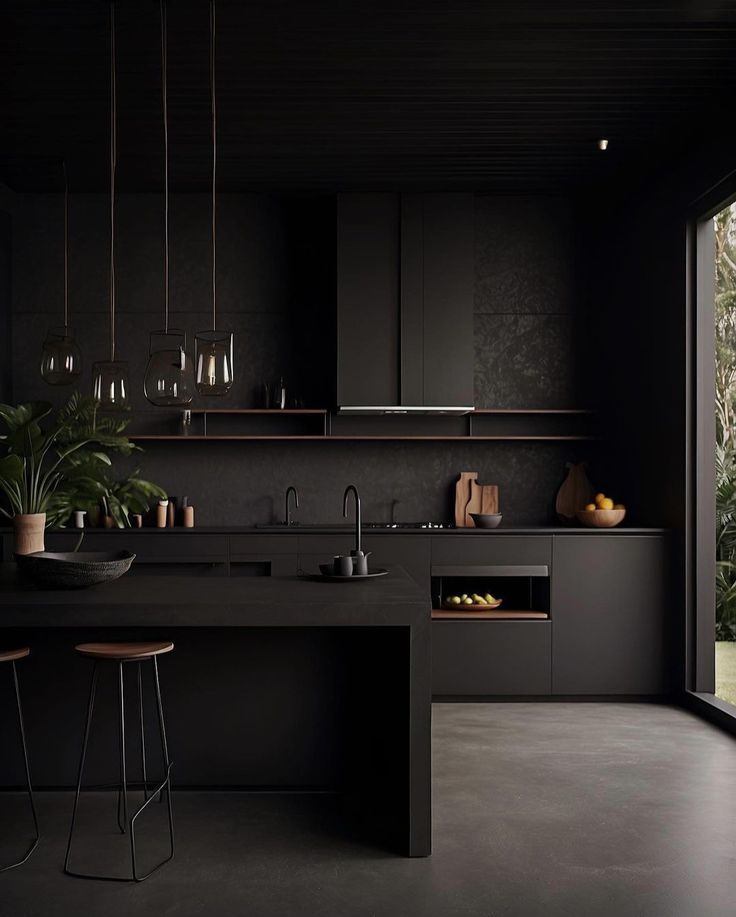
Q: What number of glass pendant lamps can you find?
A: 4